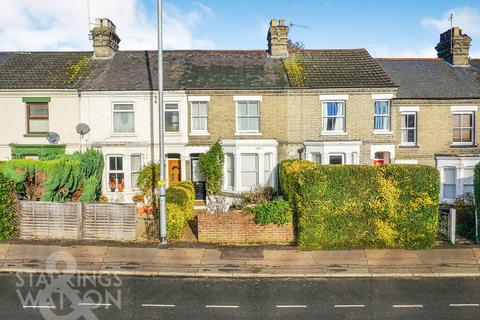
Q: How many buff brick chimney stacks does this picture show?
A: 3